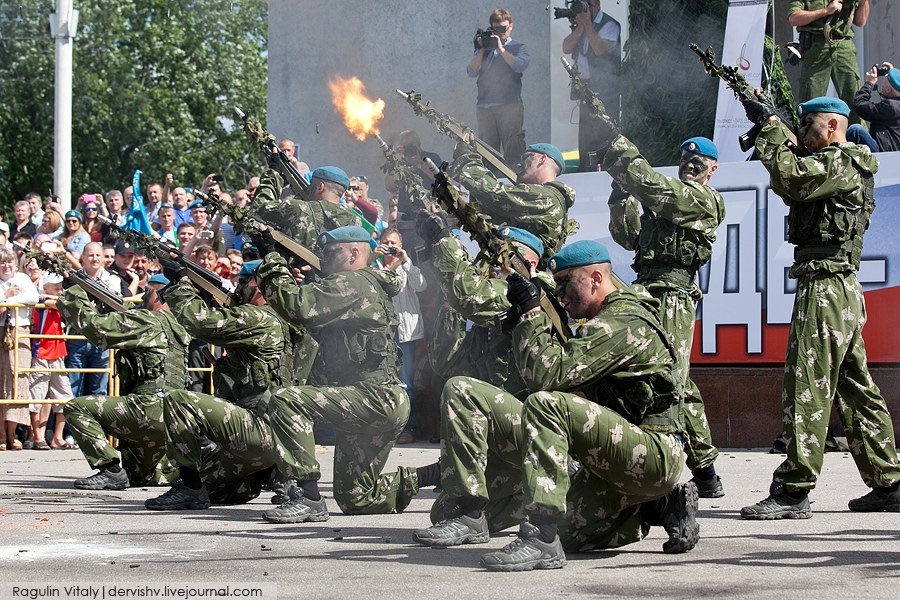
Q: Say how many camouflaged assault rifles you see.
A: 9